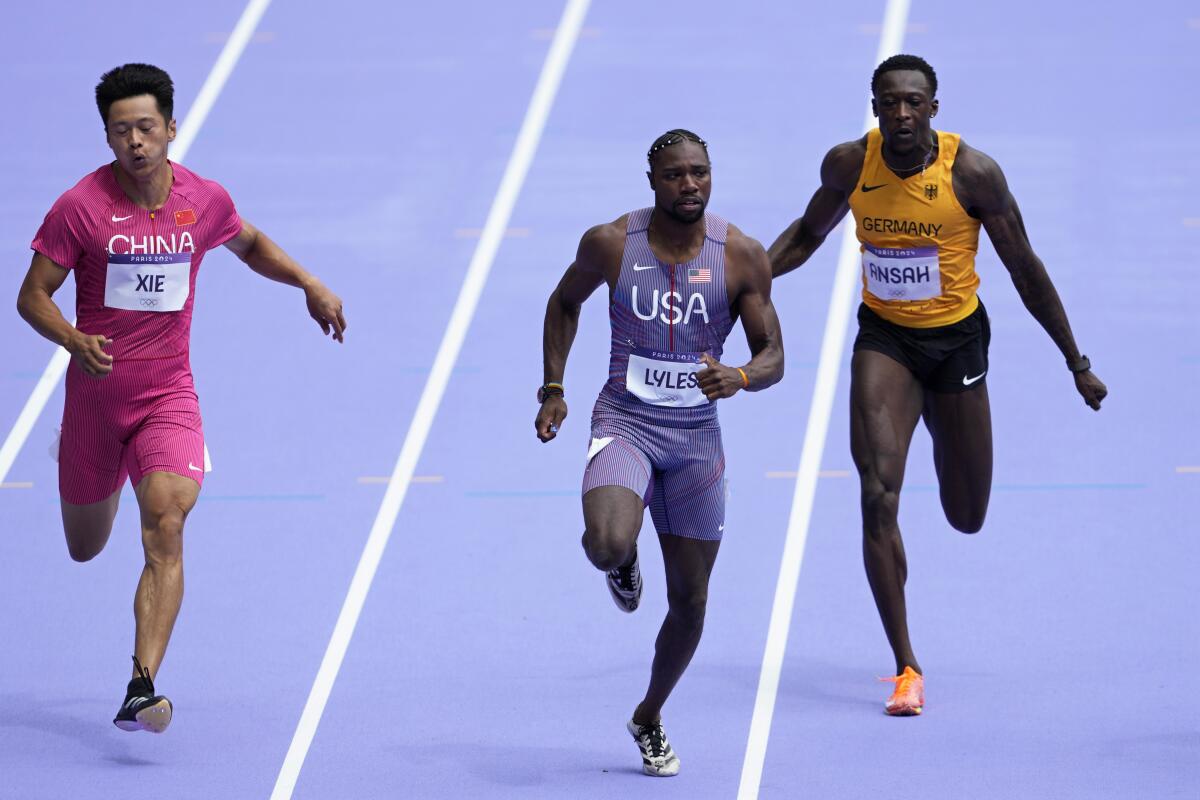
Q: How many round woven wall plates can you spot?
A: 0